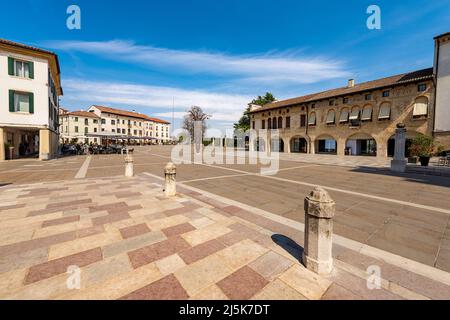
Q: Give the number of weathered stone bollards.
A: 3